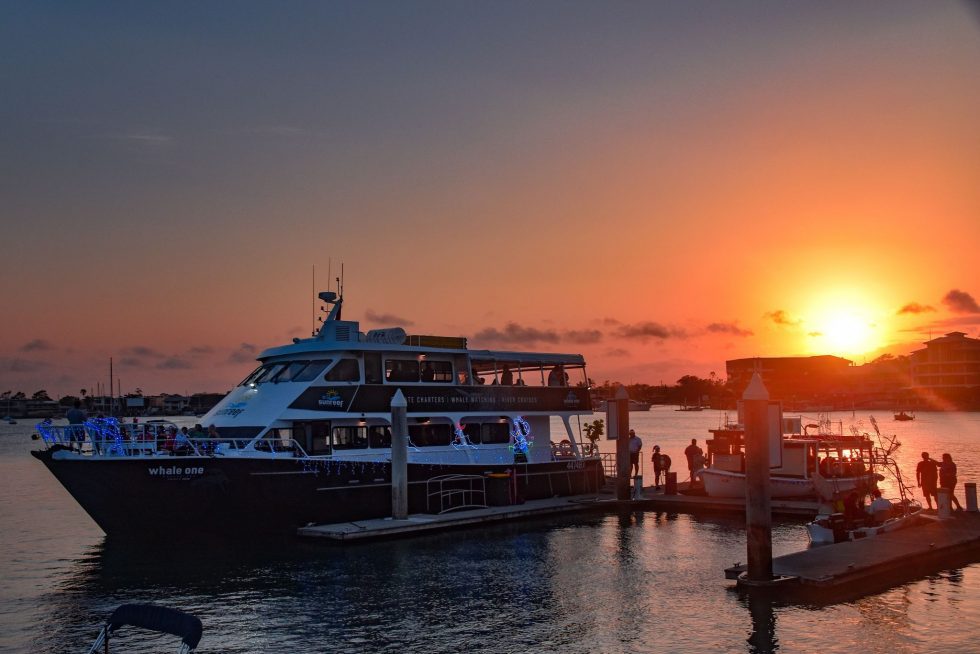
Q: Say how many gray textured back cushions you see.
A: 0